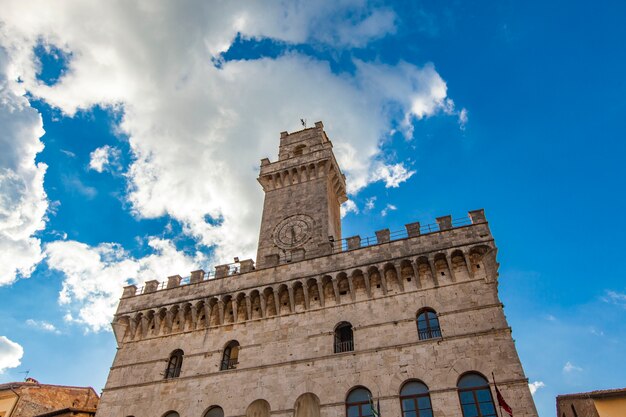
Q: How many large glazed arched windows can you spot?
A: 3